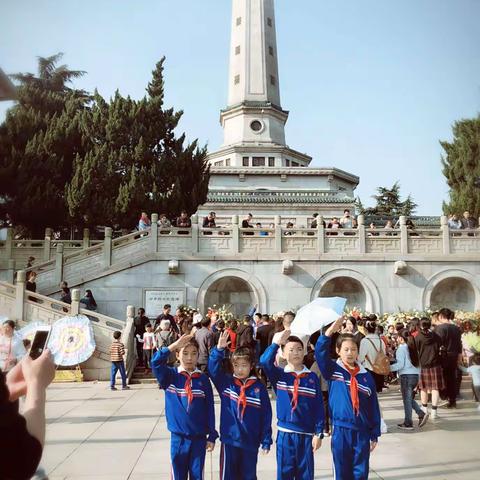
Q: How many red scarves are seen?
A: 4